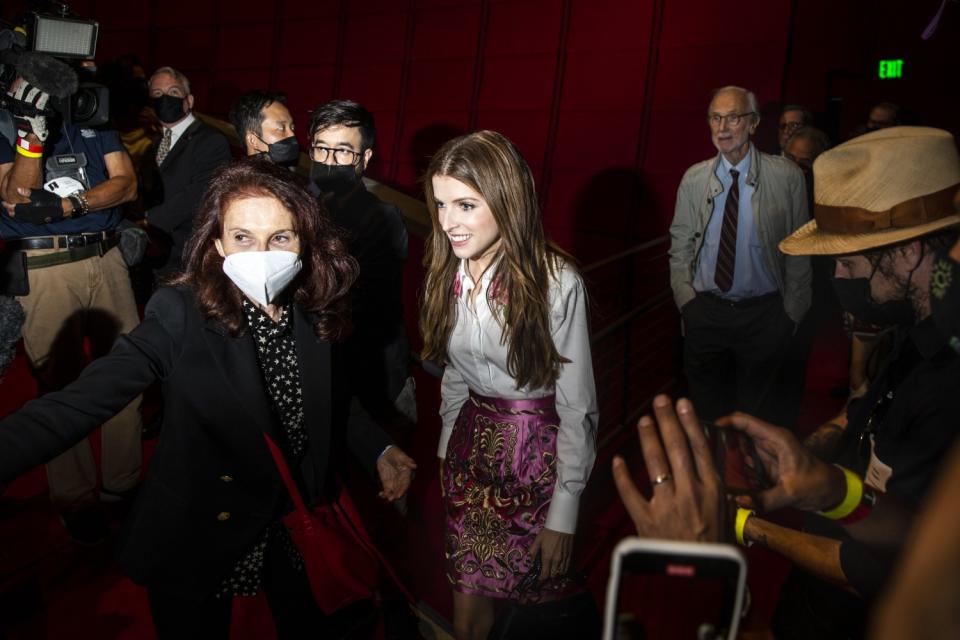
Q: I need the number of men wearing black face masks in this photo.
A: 4